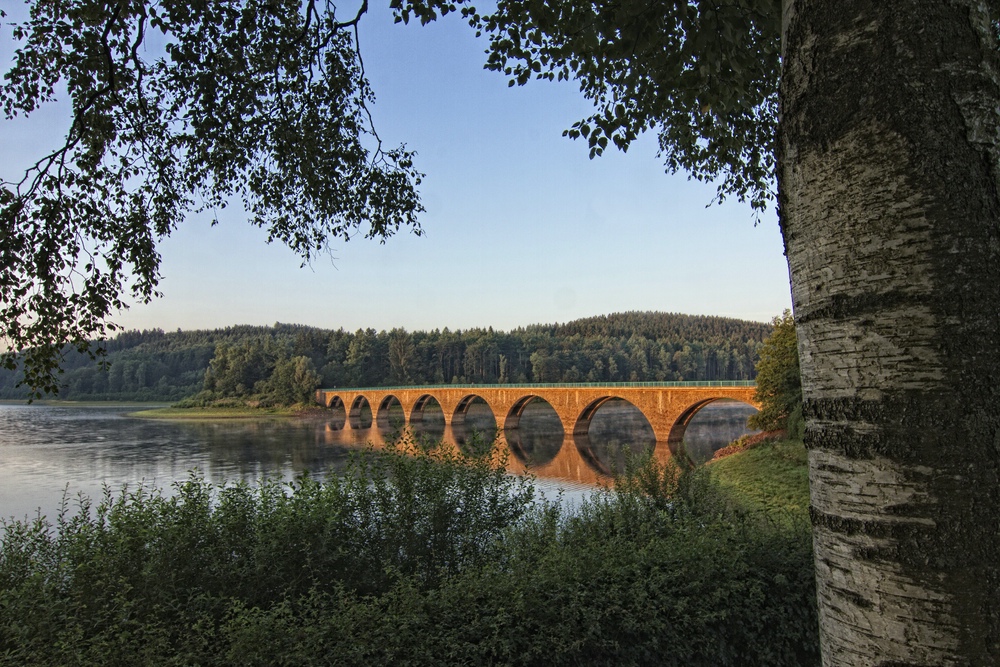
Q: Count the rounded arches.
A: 8